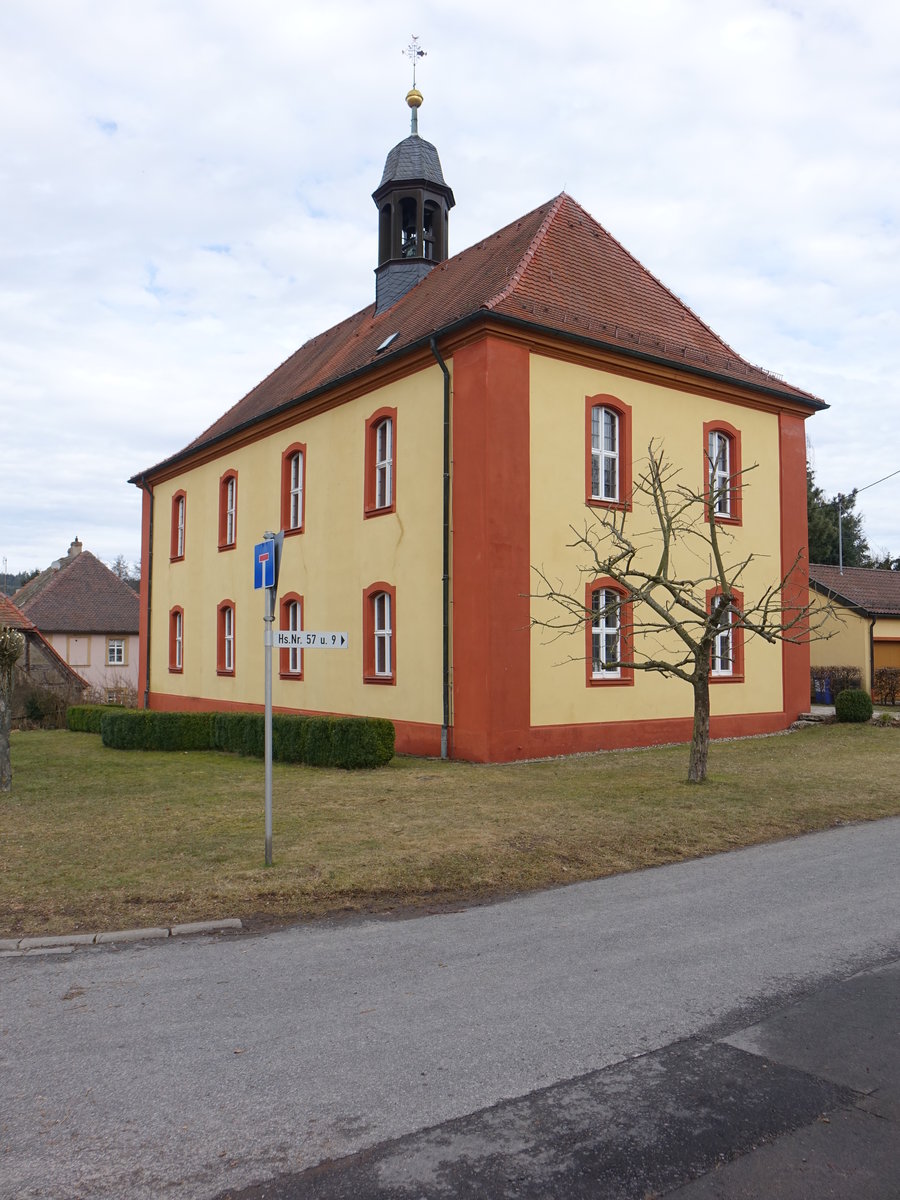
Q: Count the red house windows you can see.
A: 12